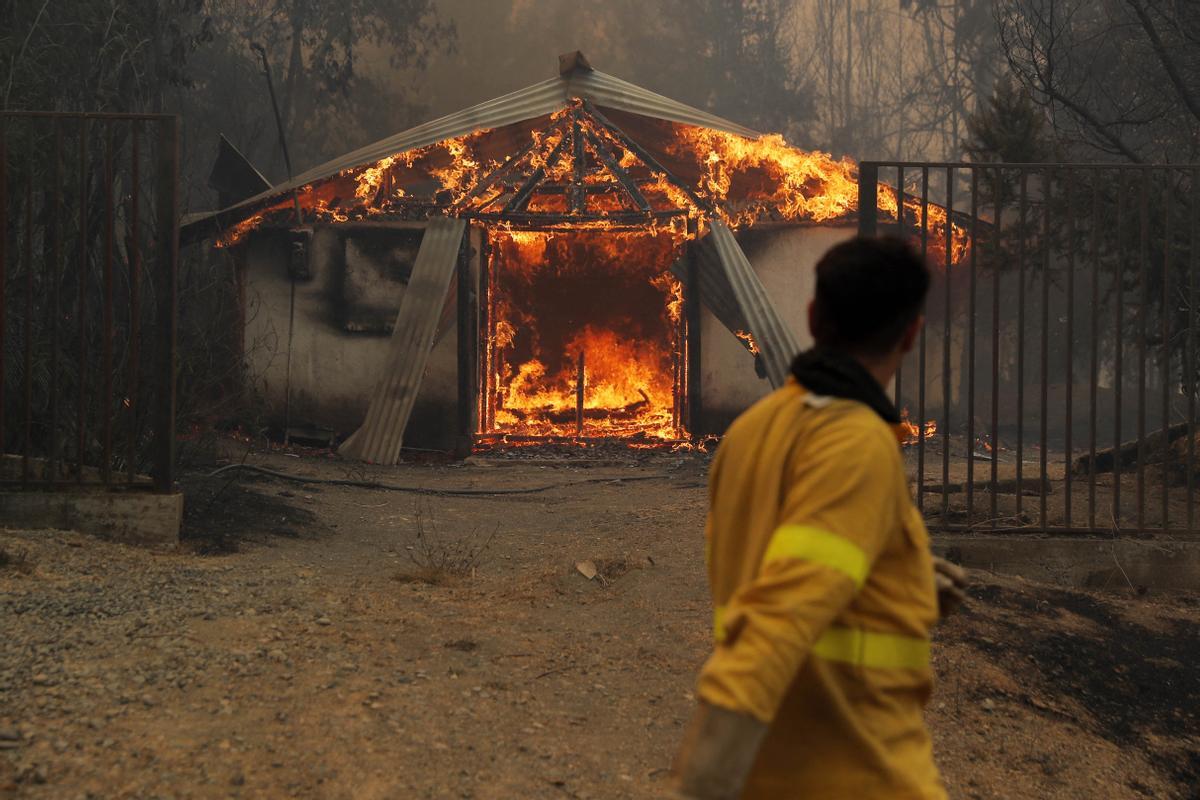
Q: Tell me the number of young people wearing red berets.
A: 0